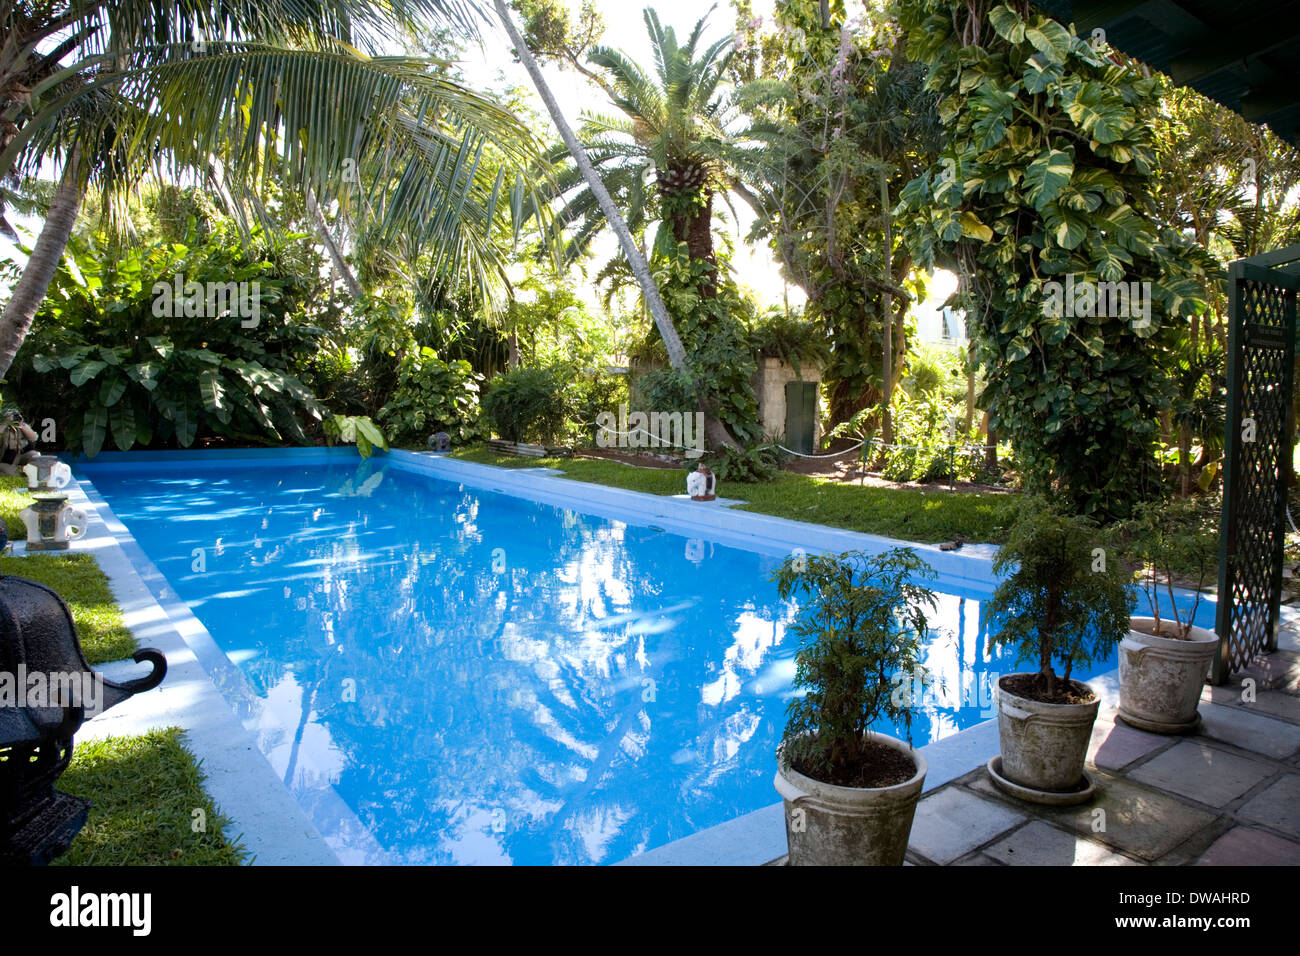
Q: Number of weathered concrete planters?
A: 3